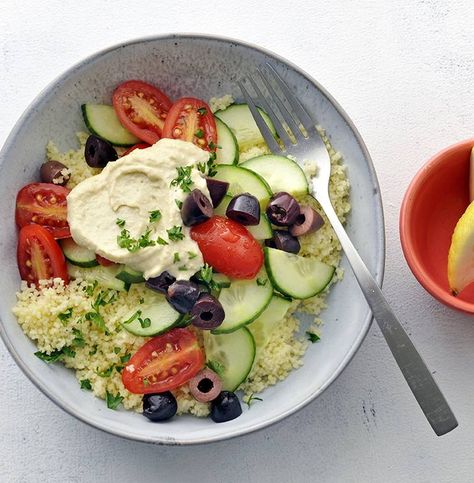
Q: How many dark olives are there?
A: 14